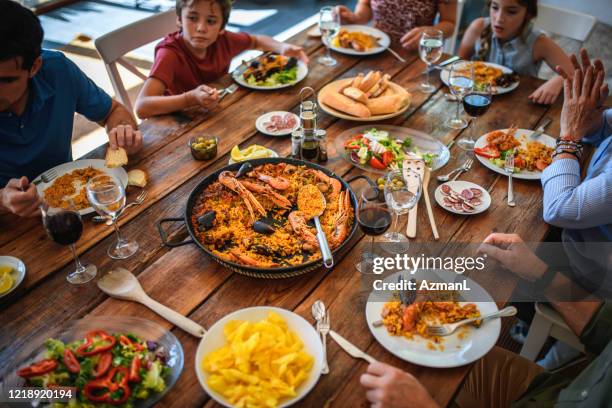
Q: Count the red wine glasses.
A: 3